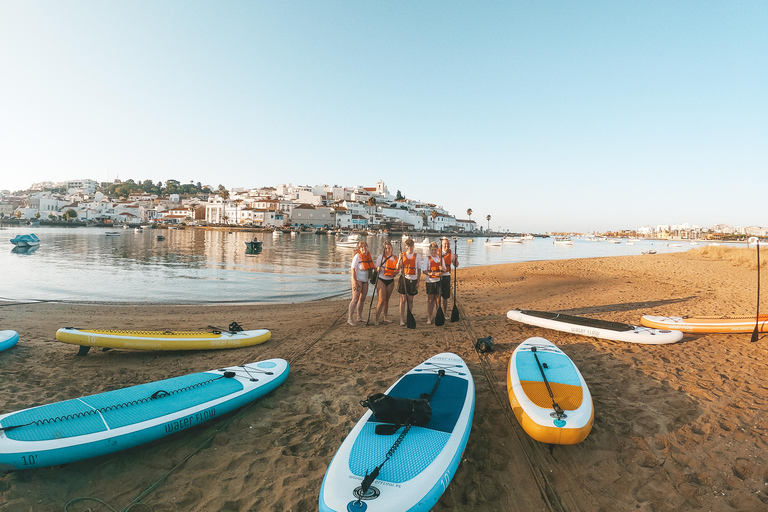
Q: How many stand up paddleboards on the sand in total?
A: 7